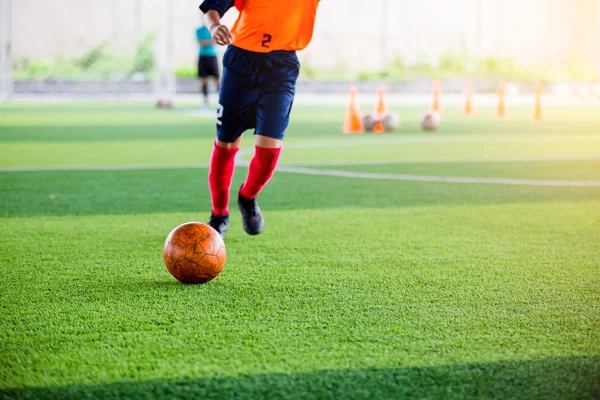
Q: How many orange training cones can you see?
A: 6